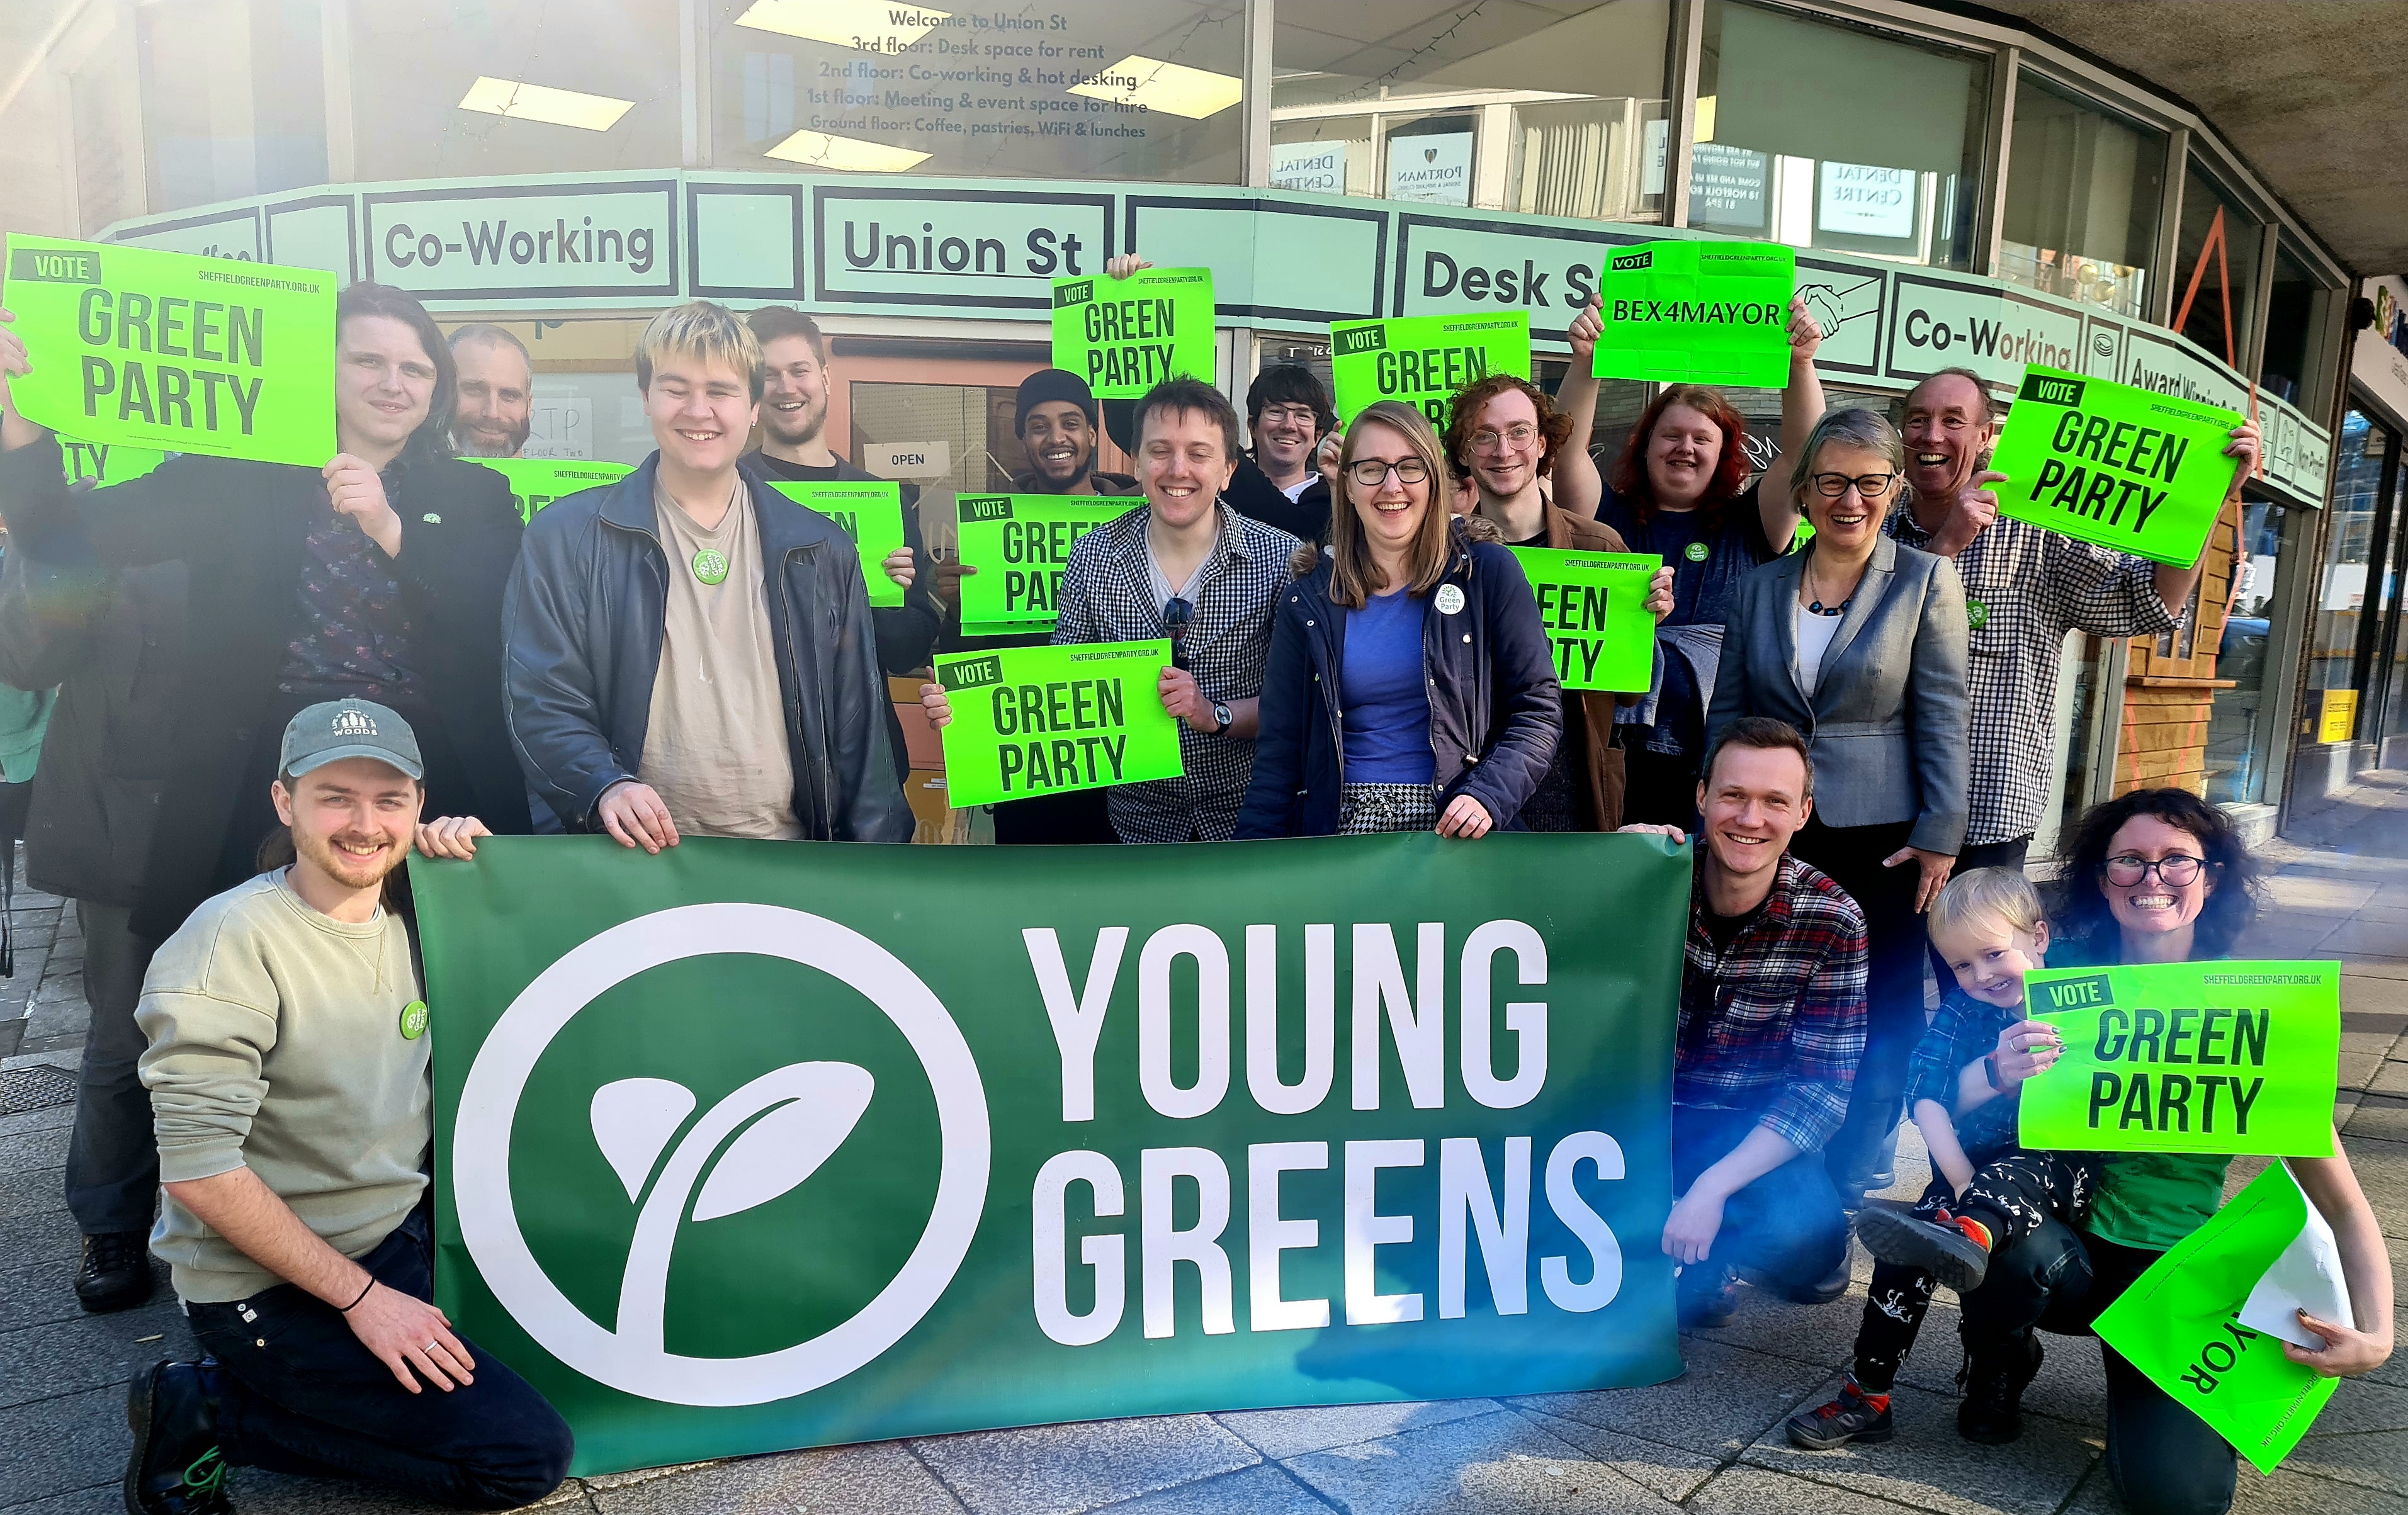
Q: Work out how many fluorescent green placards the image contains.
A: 14